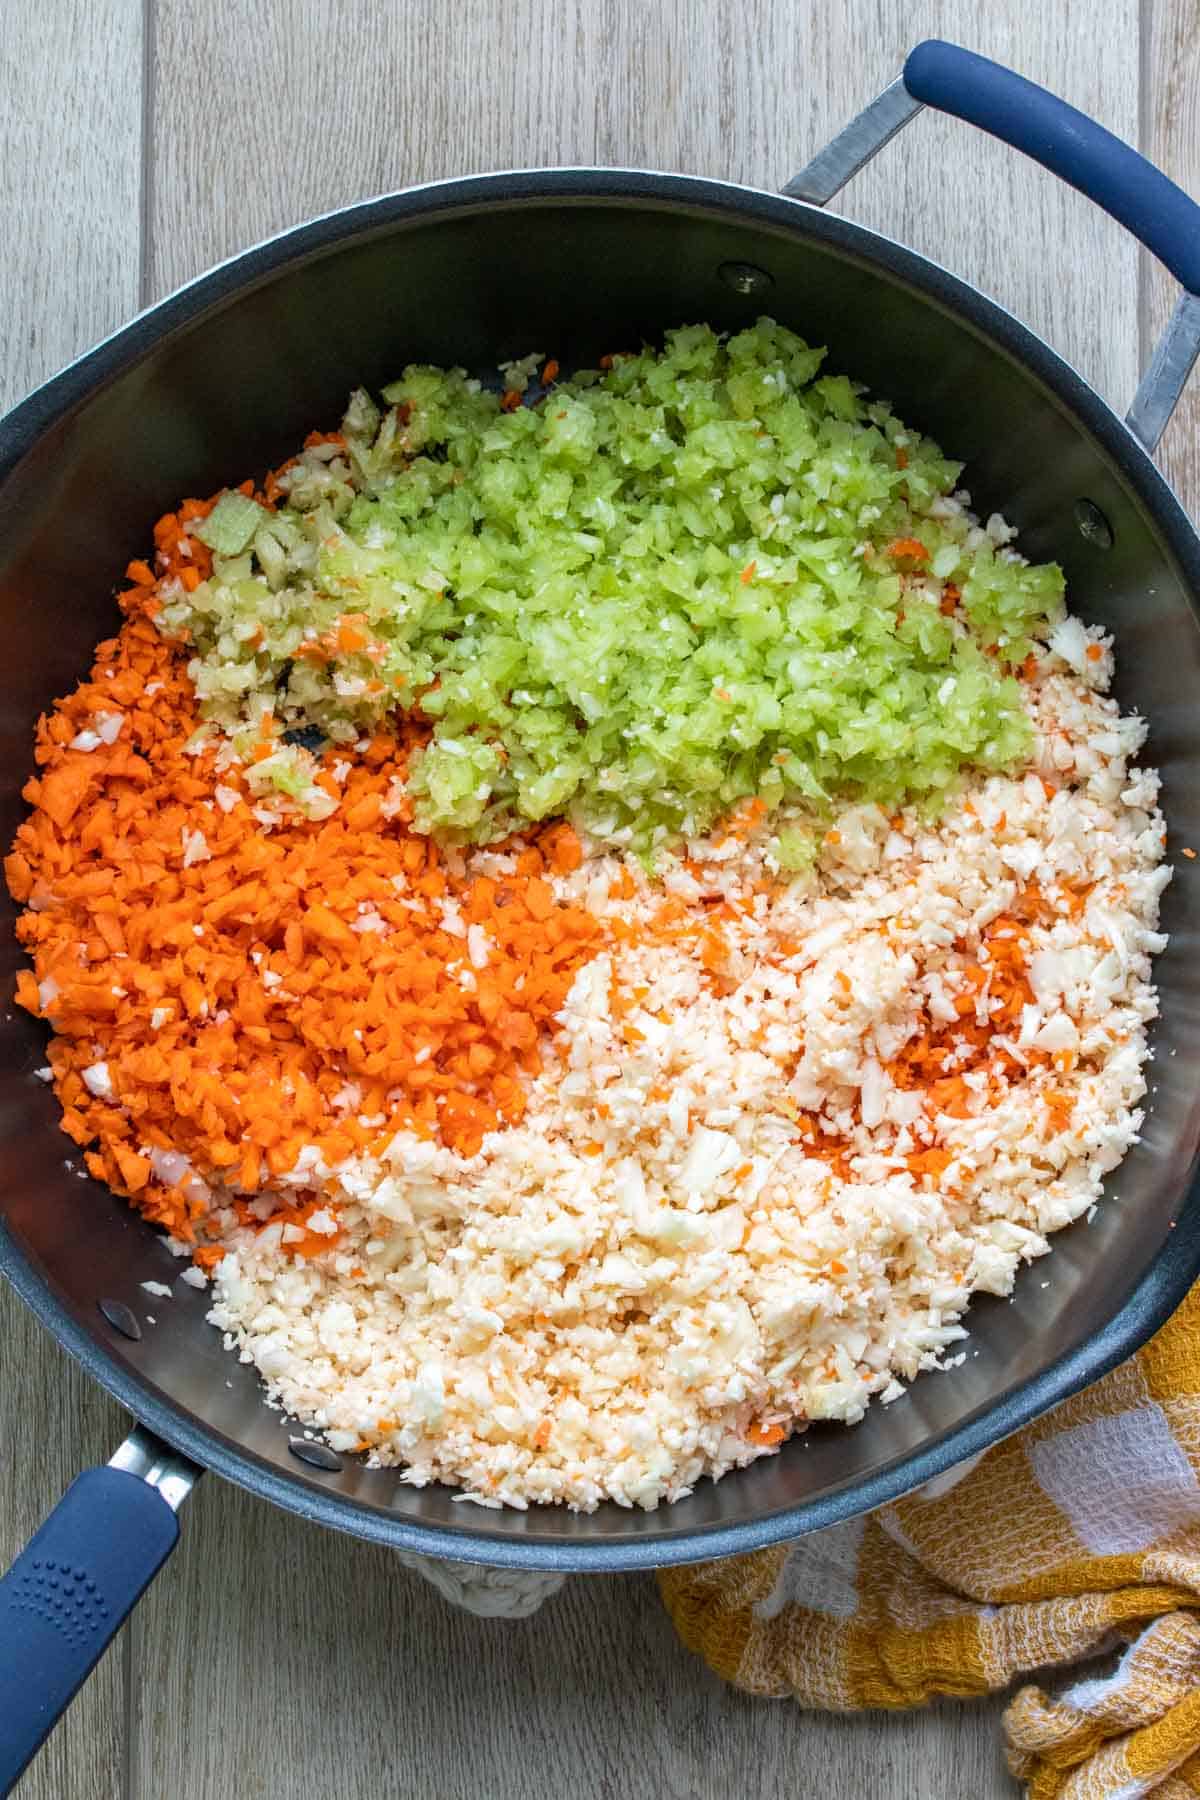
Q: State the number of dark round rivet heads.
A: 4